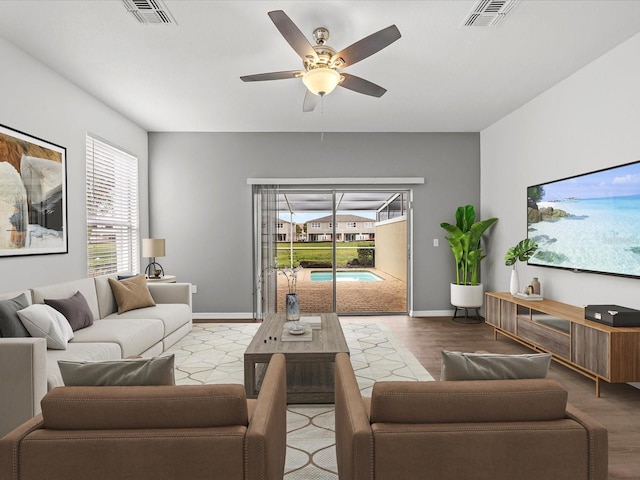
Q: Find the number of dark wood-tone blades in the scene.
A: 5